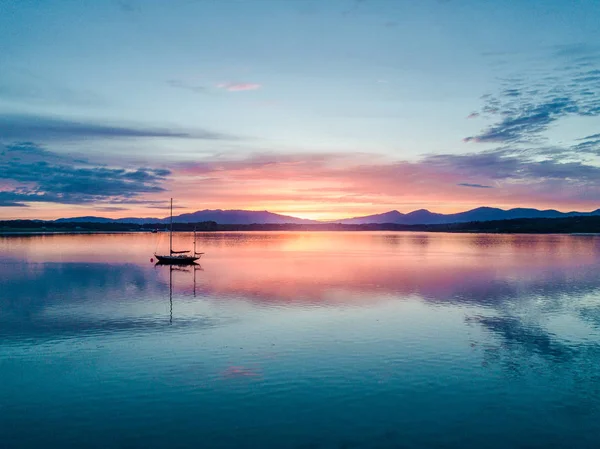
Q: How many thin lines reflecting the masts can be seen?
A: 2